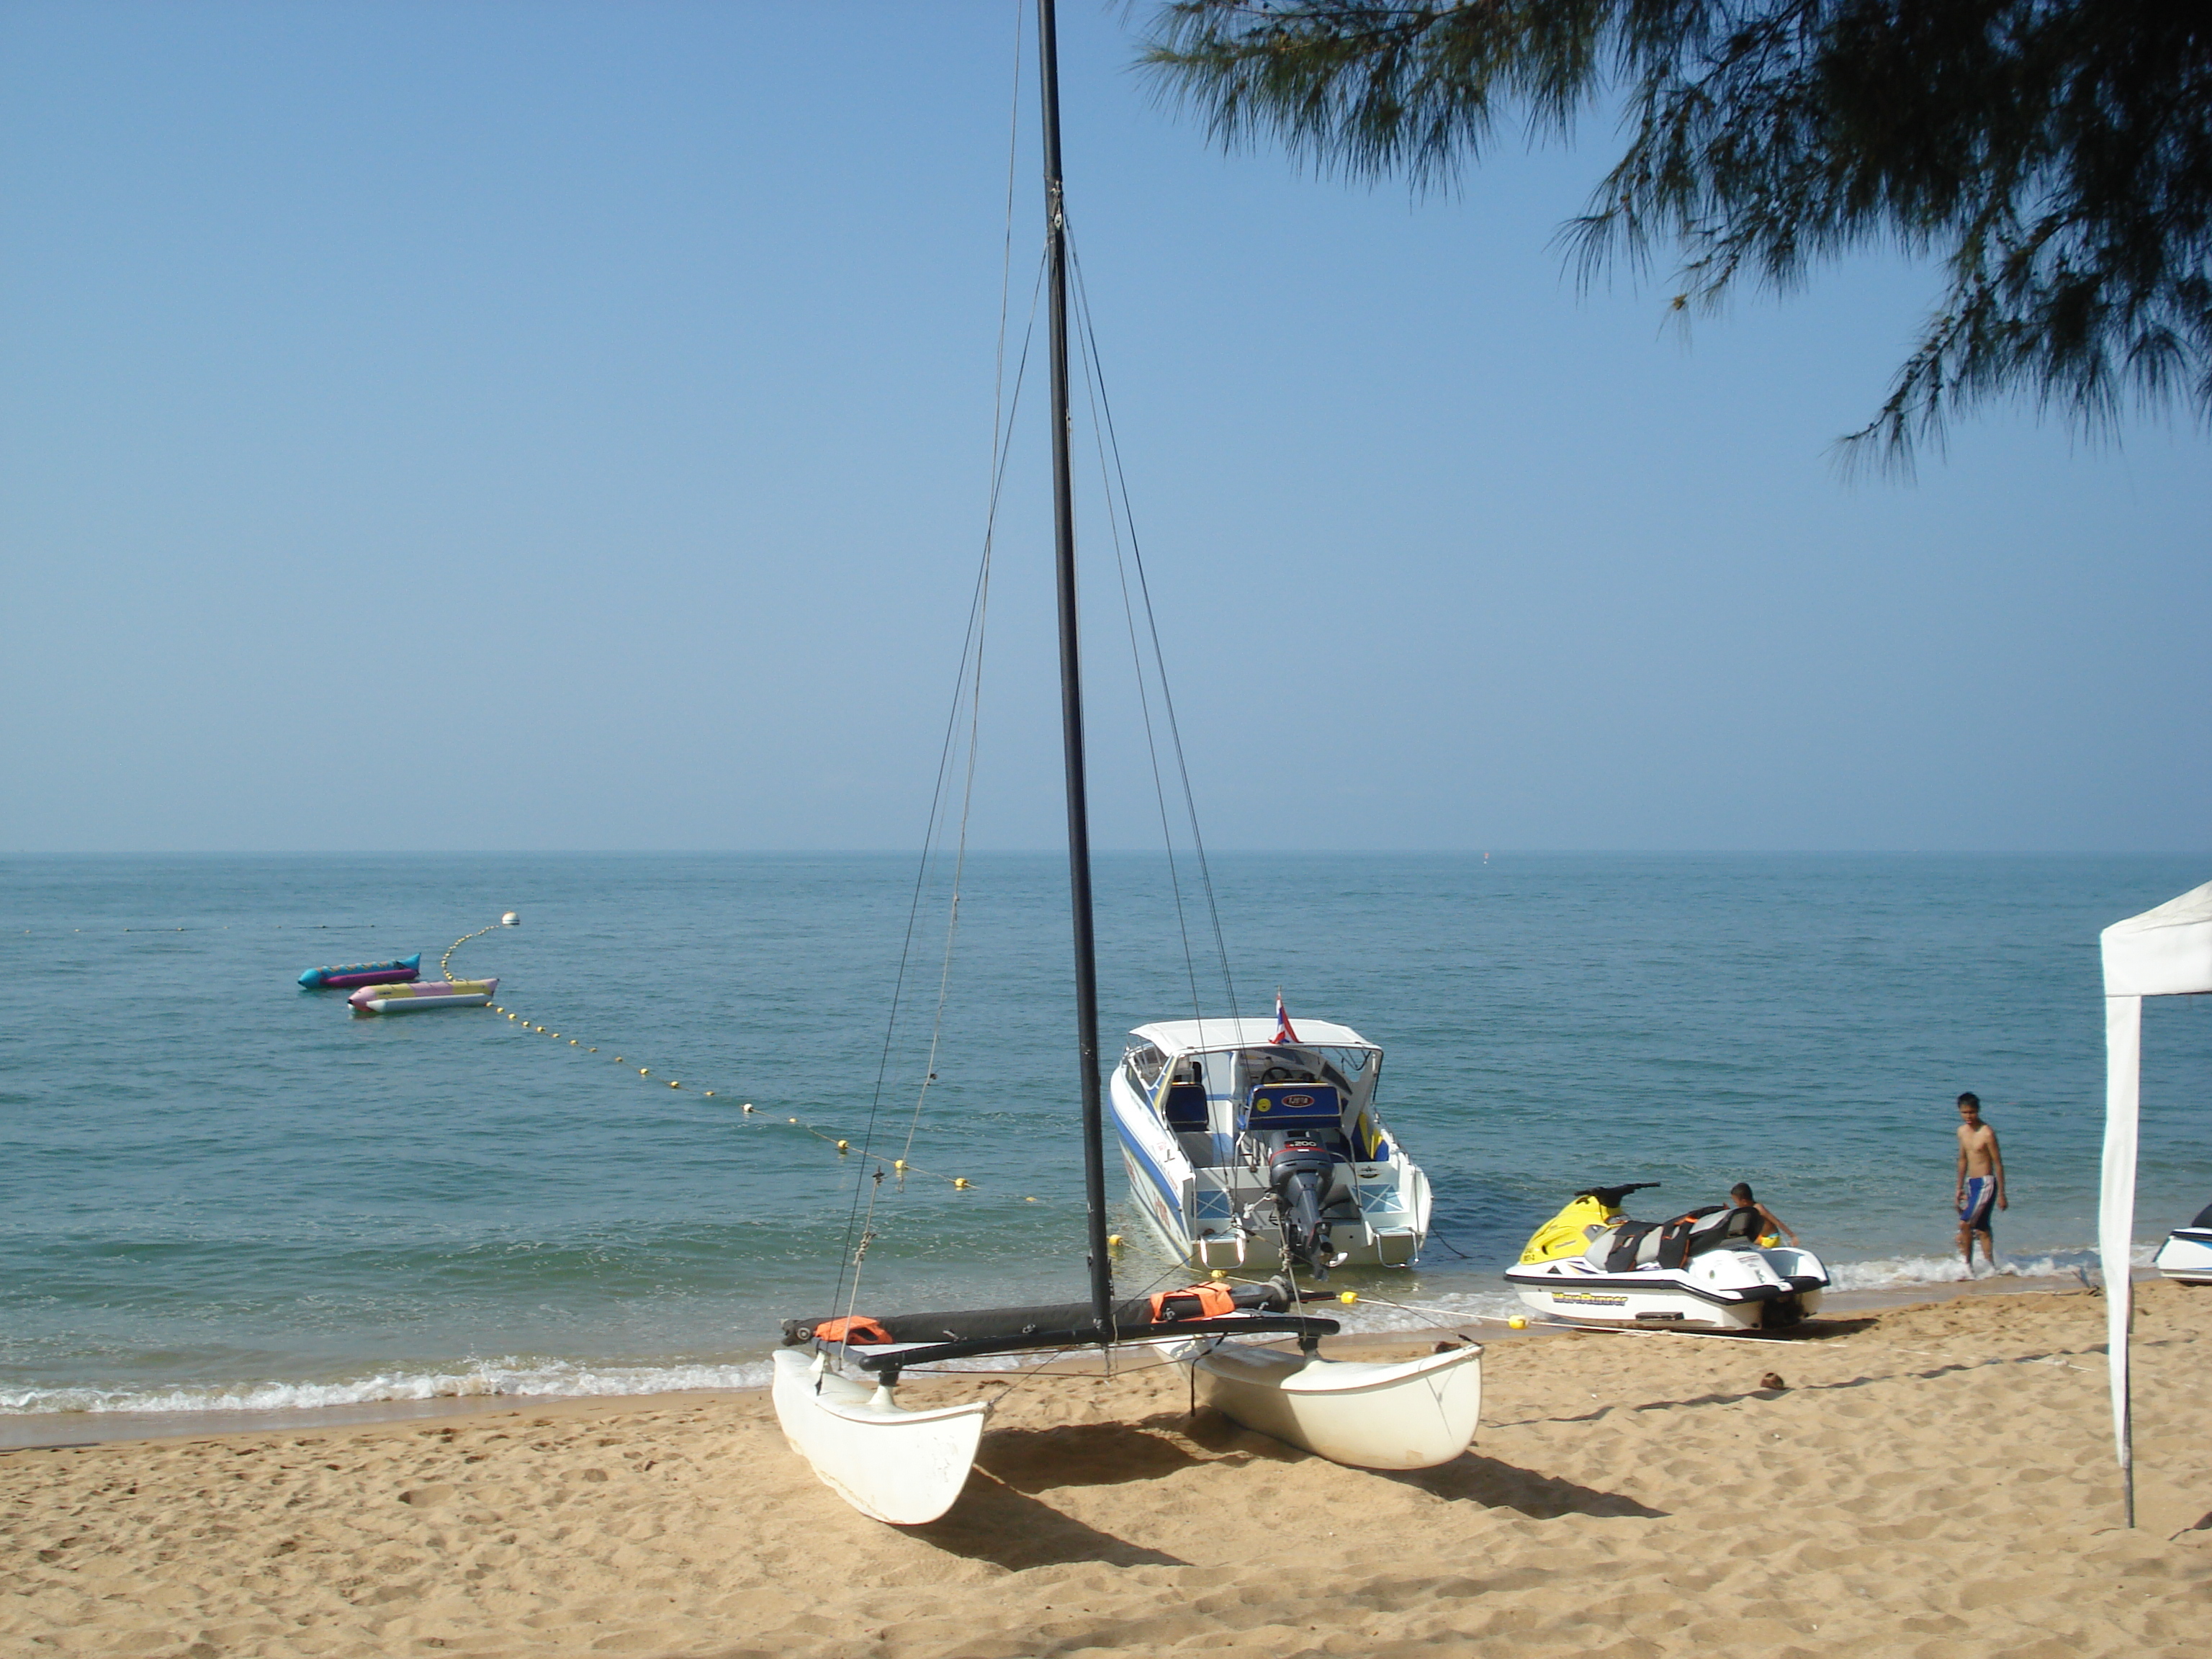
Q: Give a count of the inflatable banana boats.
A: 2